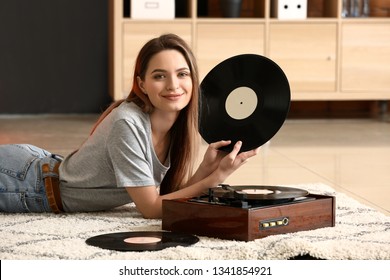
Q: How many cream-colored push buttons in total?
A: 3